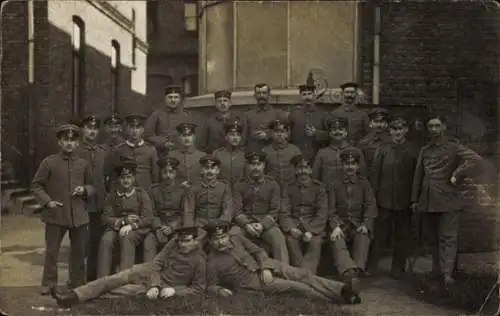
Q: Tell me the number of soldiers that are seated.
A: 6